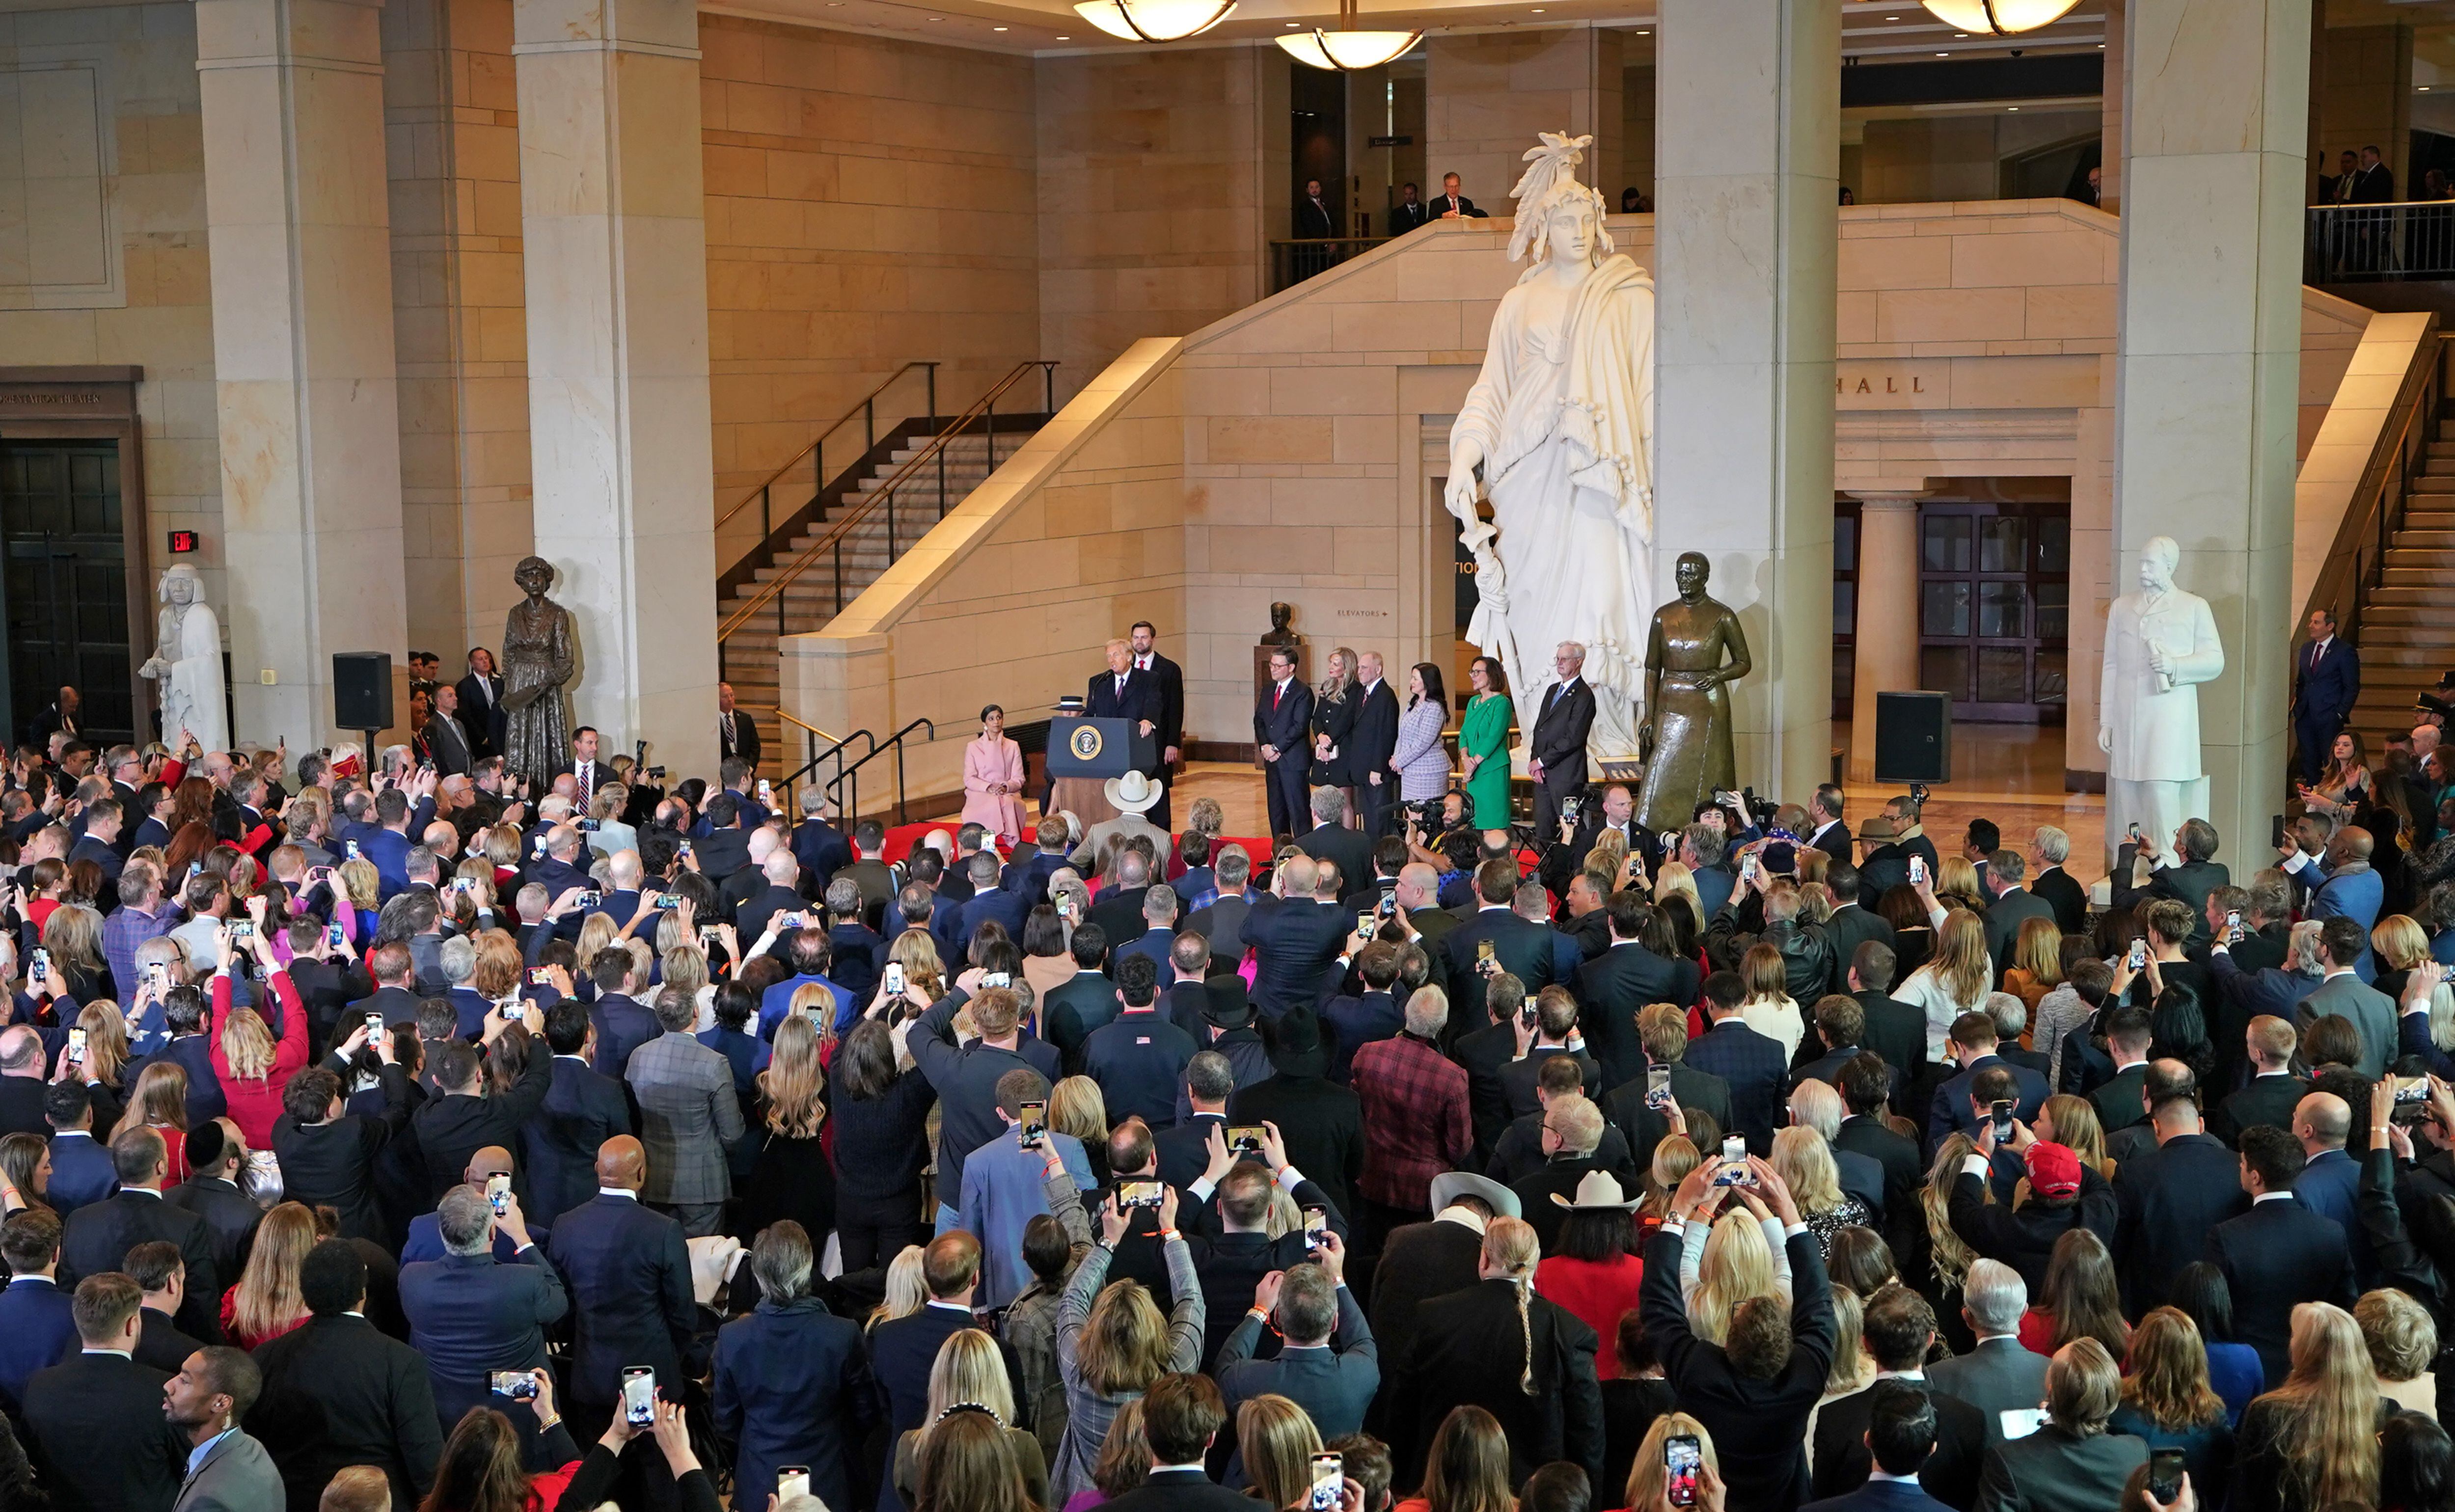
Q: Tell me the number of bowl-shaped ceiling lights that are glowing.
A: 3